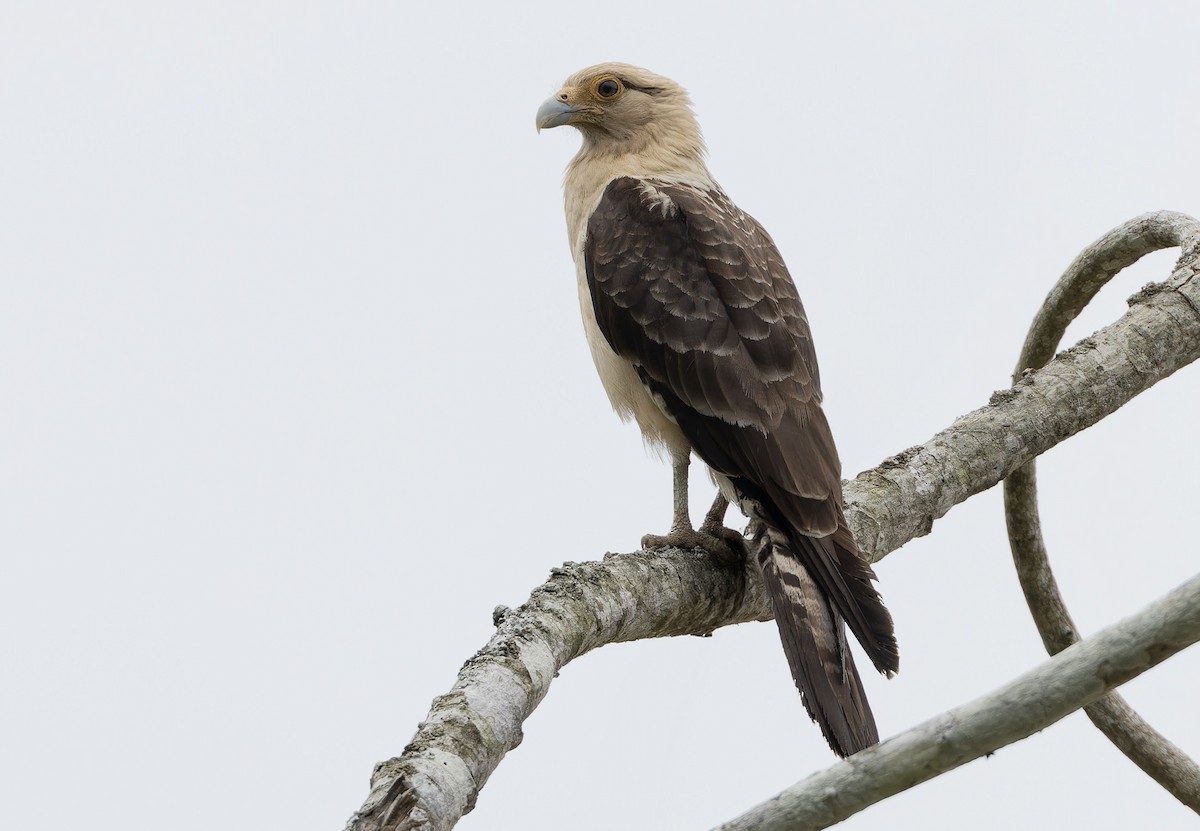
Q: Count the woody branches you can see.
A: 3